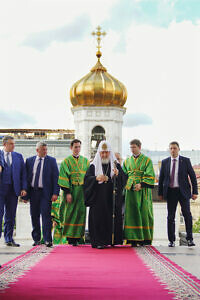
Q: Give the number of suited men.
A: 3